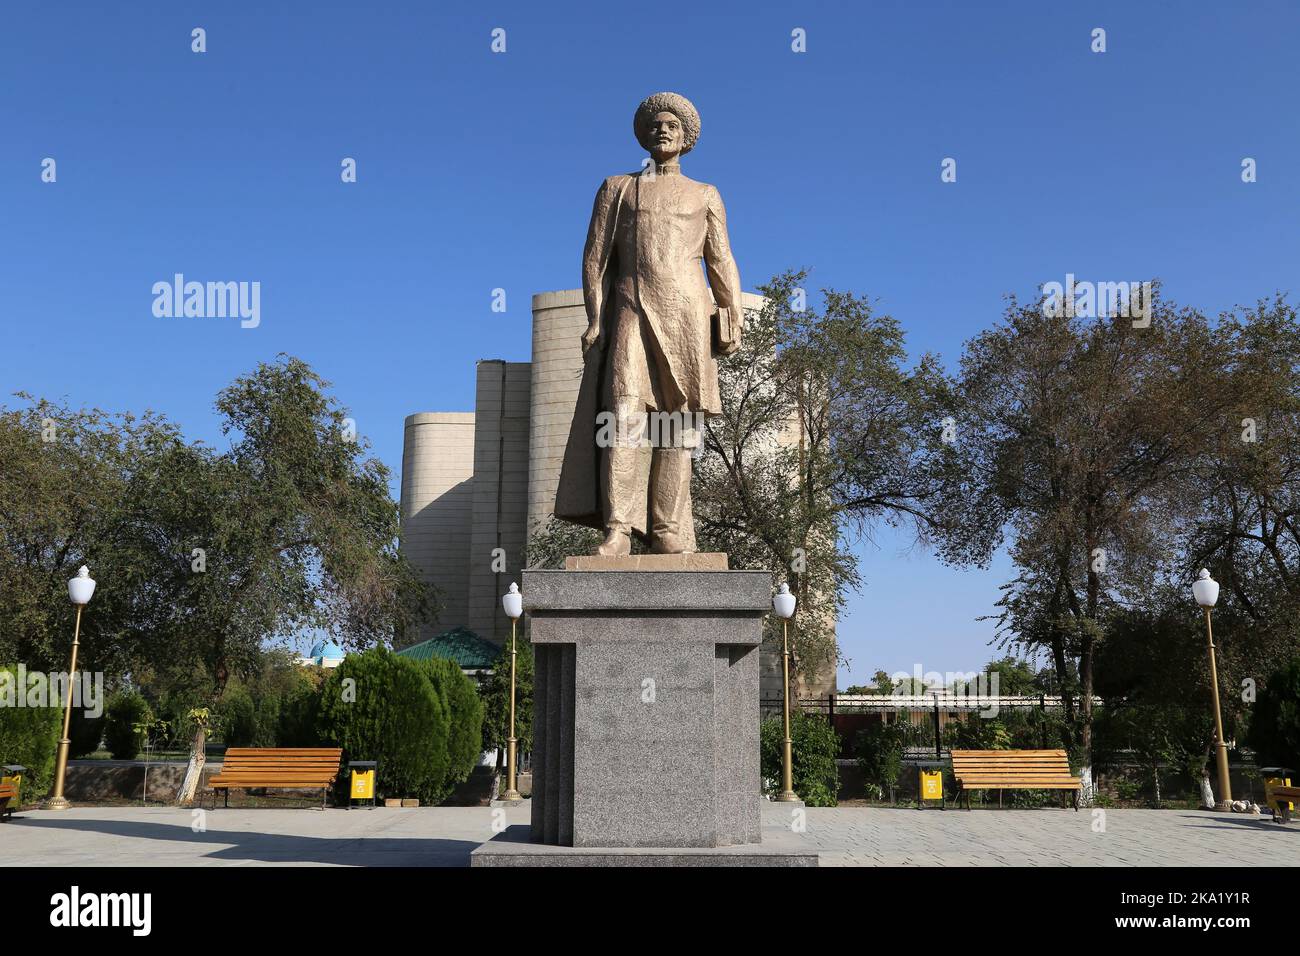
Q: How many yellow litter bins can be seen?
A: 4